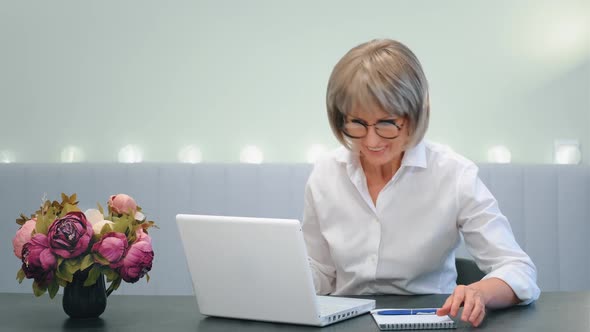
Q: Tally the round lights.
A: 8